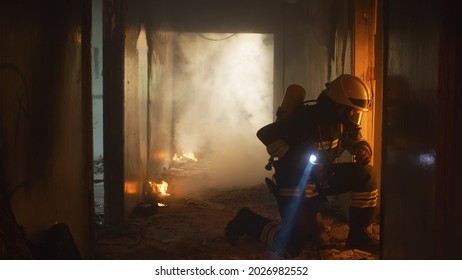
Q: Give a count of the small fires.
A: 2